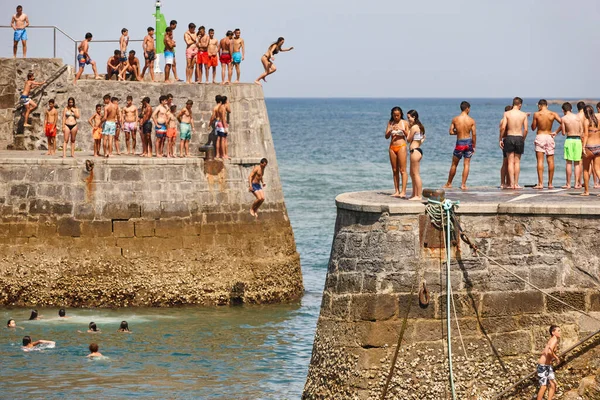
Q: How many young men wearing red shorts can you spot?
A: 4